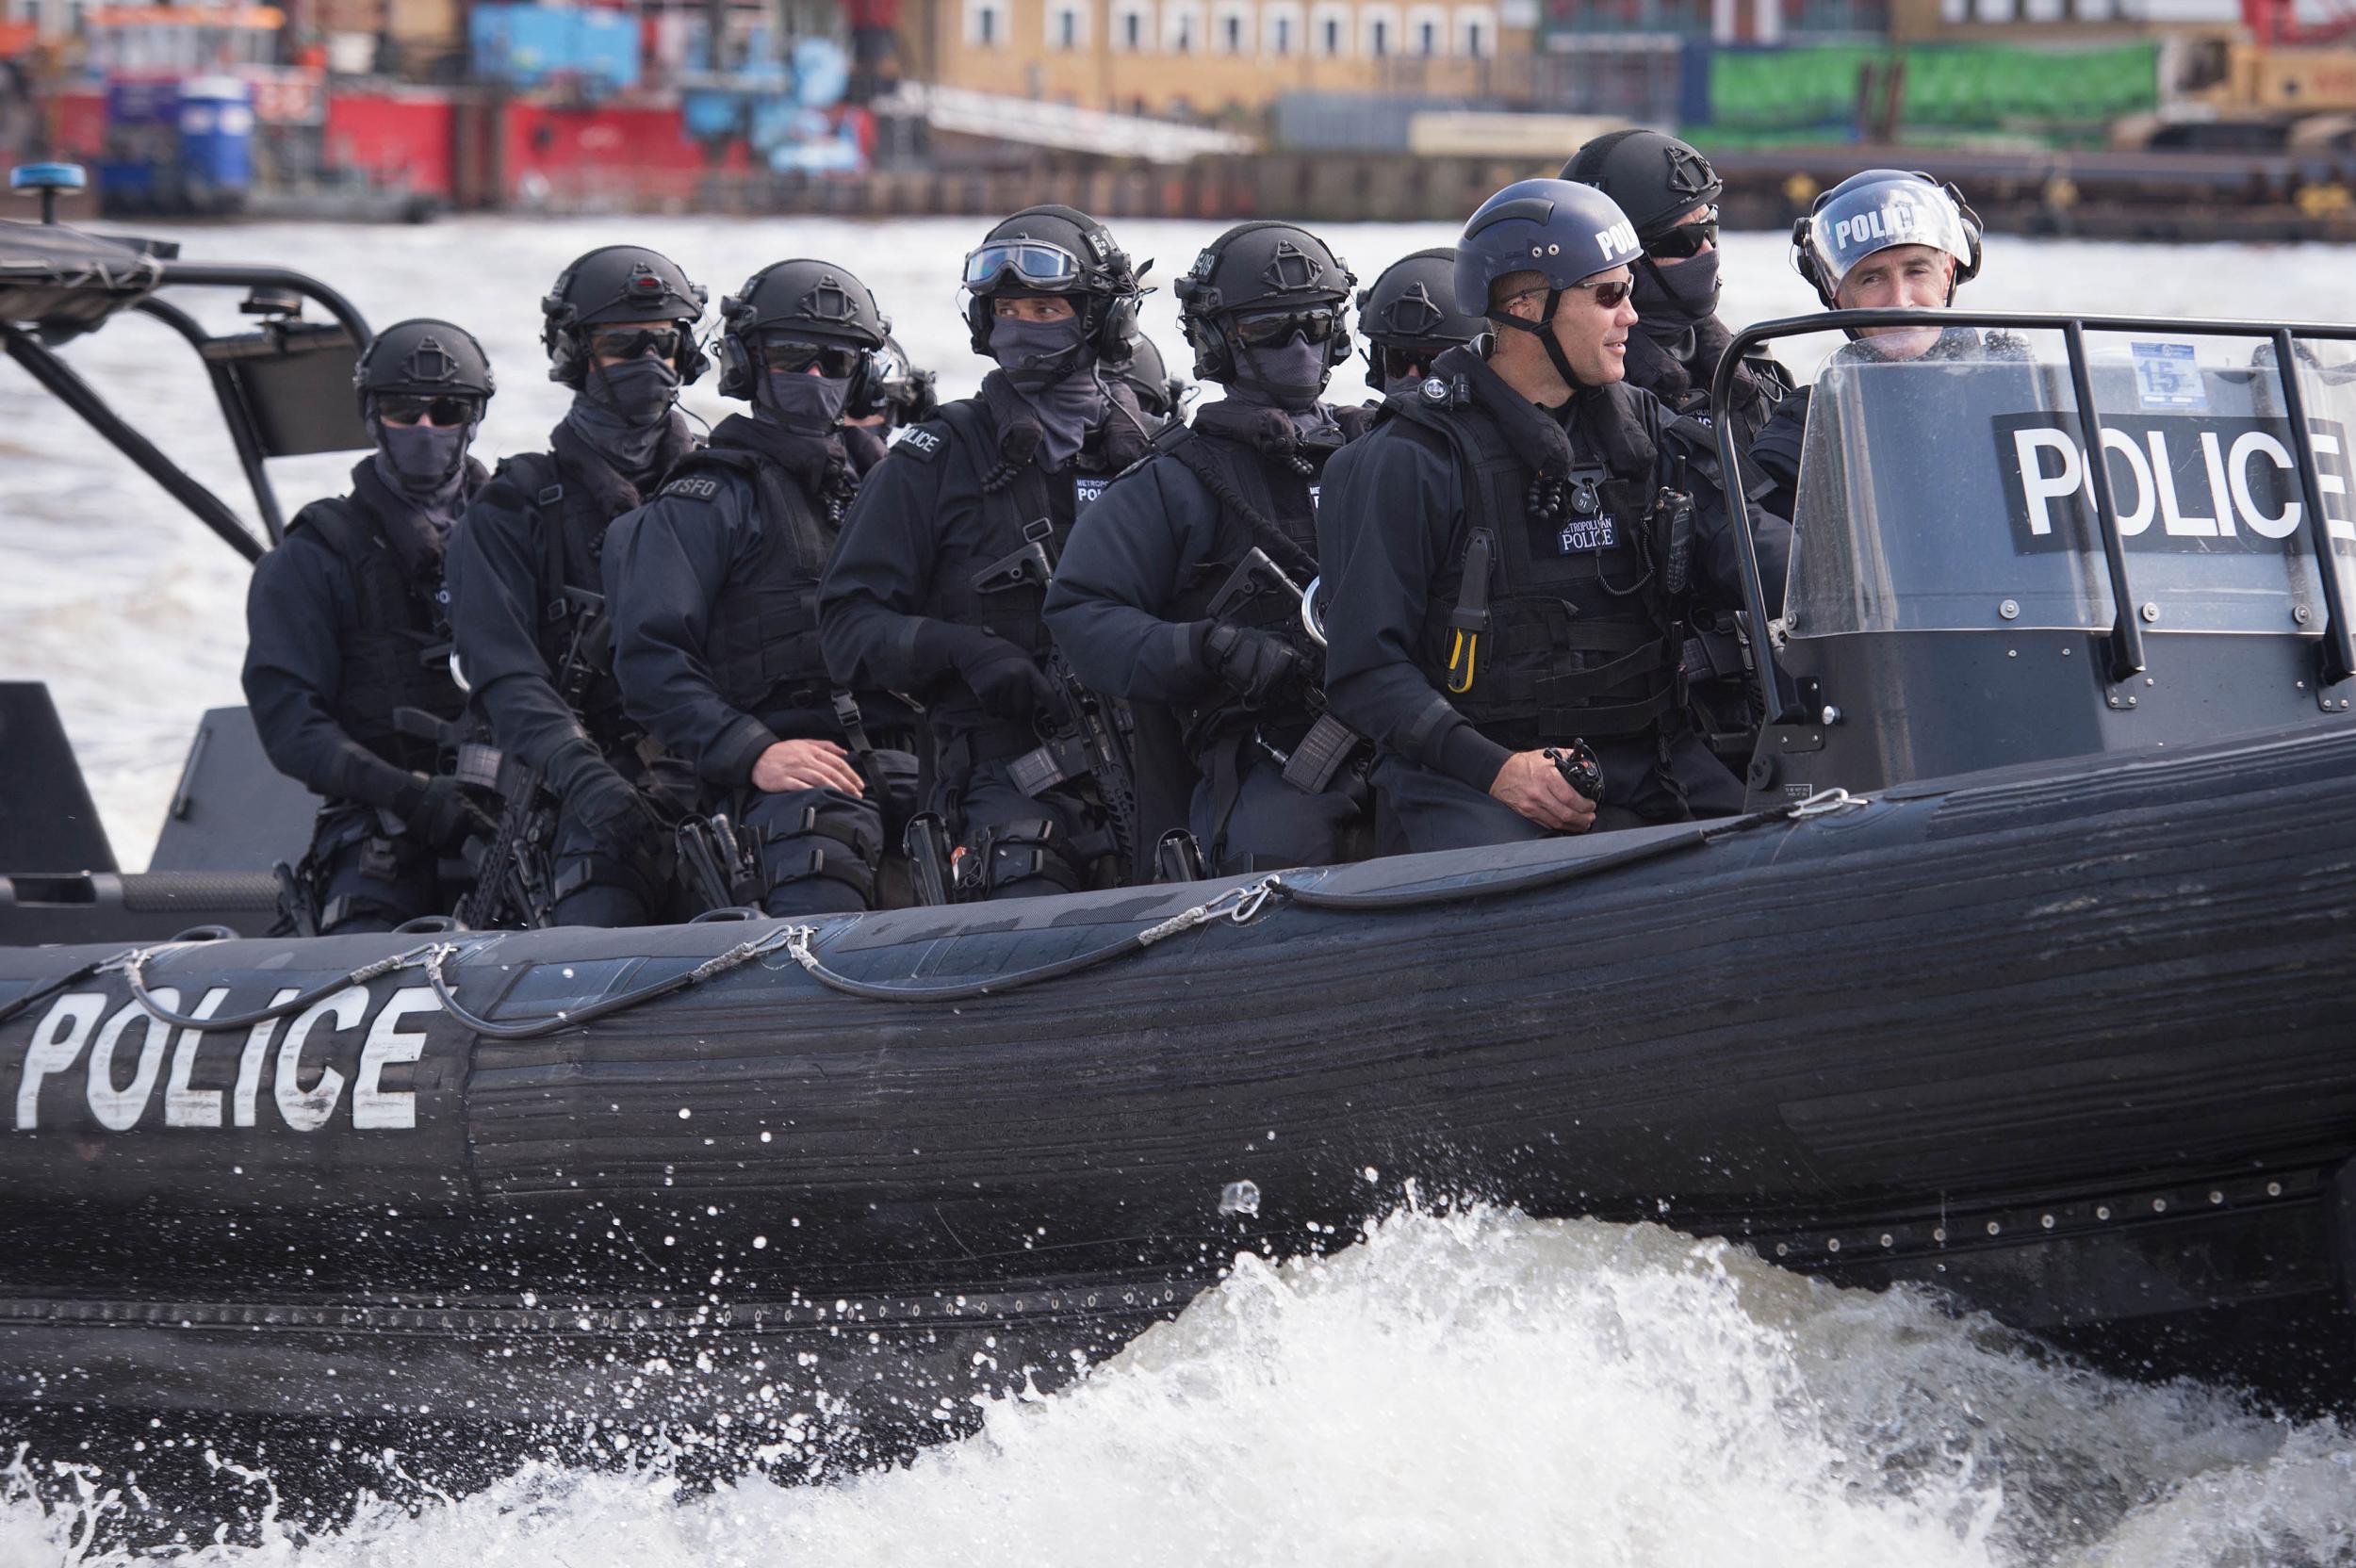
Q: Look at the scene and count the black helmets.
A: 9